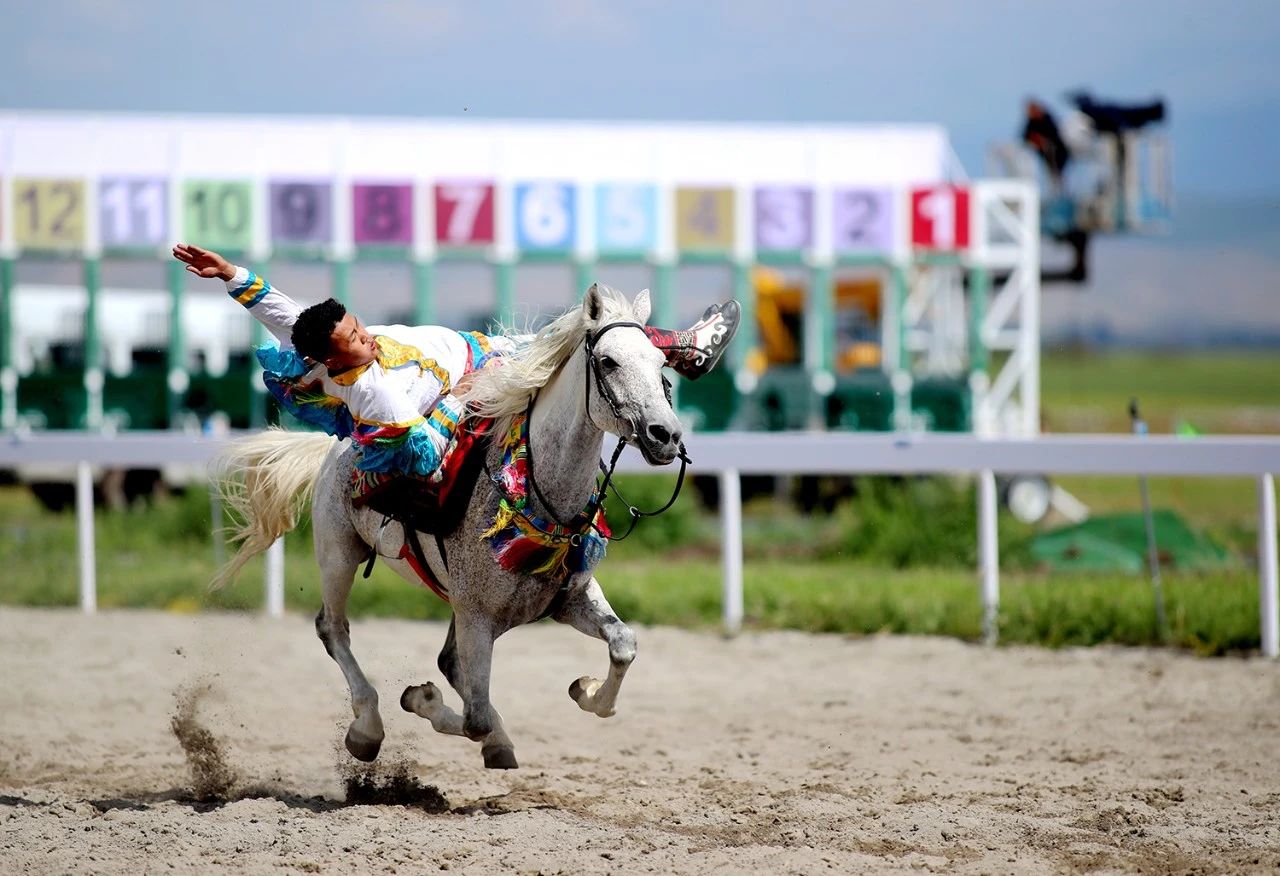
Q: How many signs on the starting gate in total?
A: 12